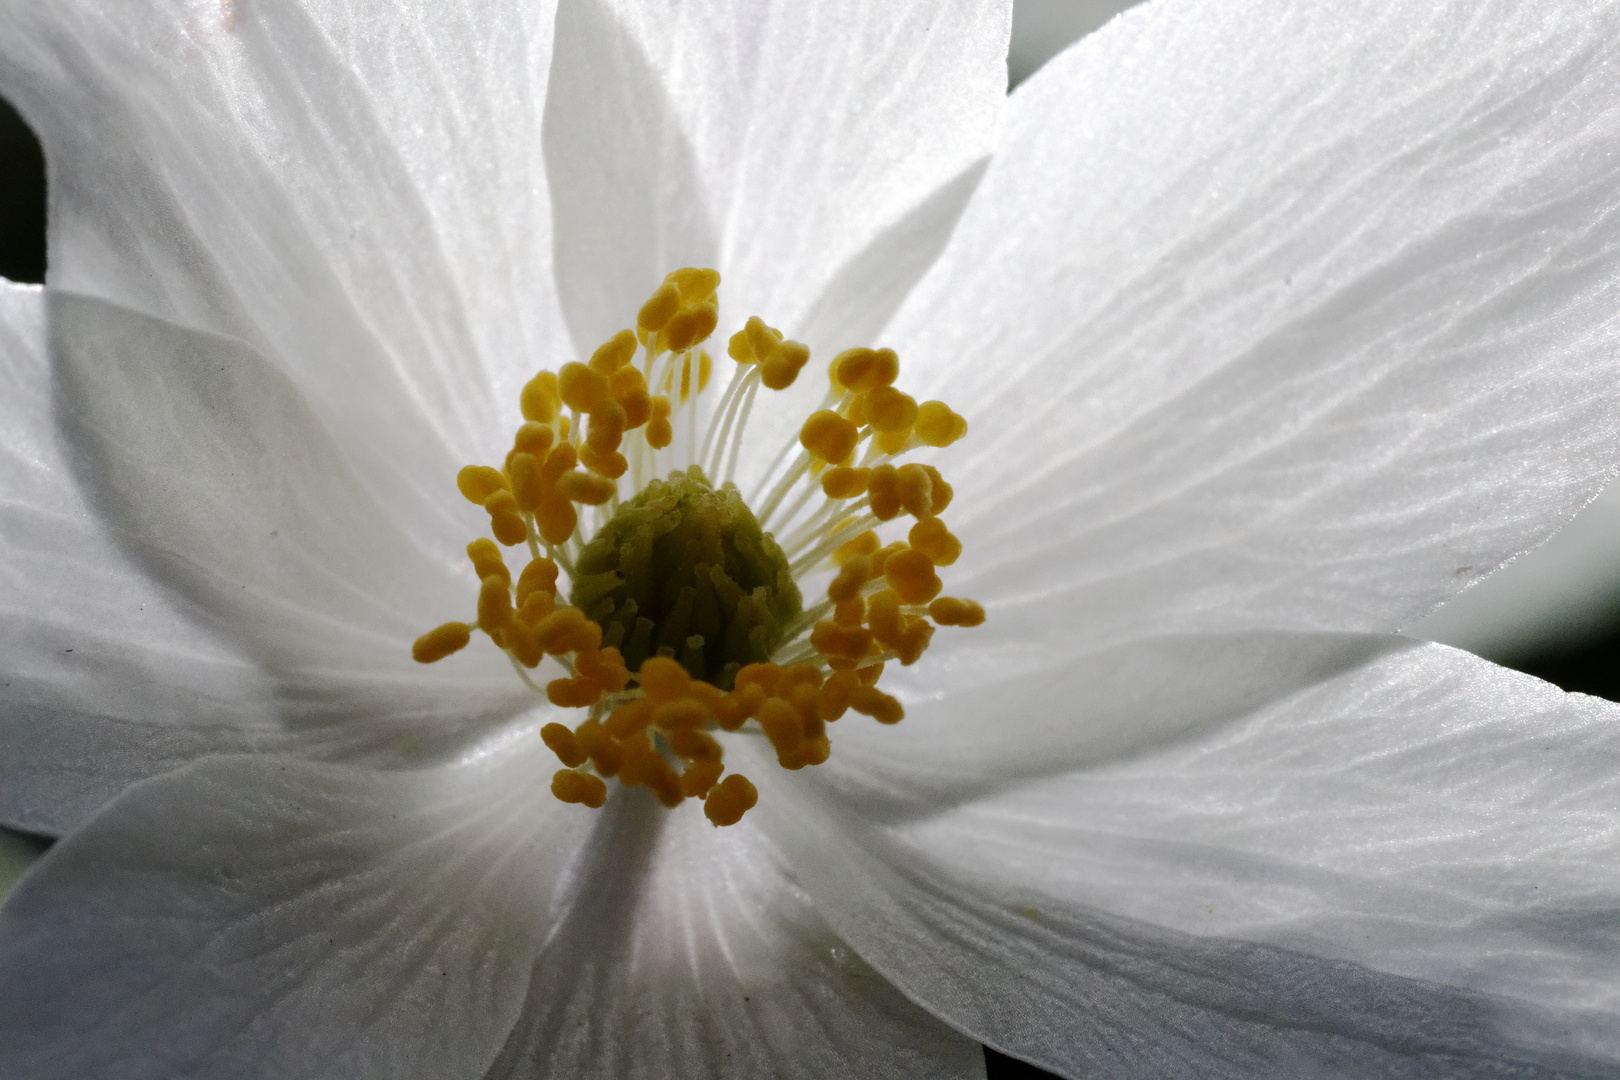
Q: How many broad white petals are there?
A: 7